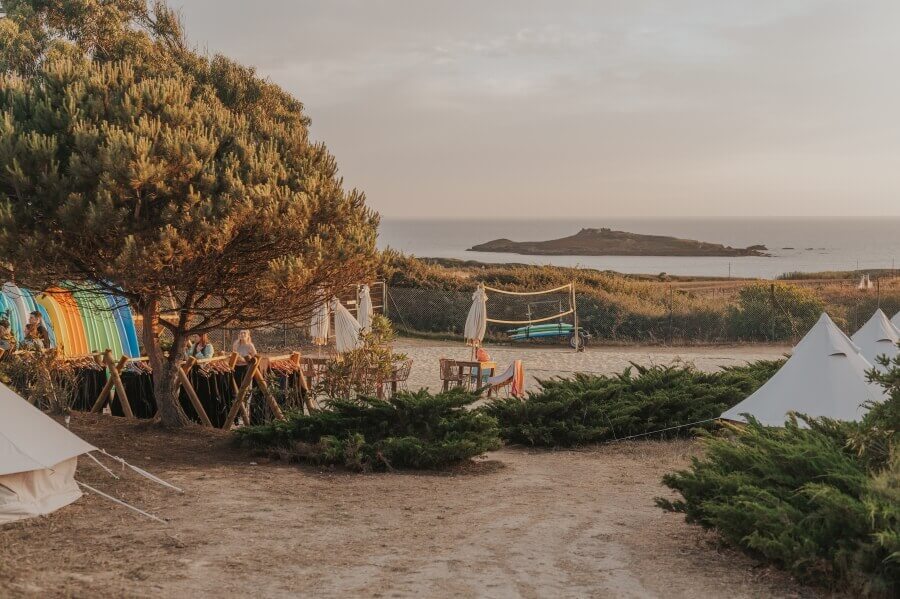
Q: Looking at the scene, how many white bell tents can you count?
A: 4